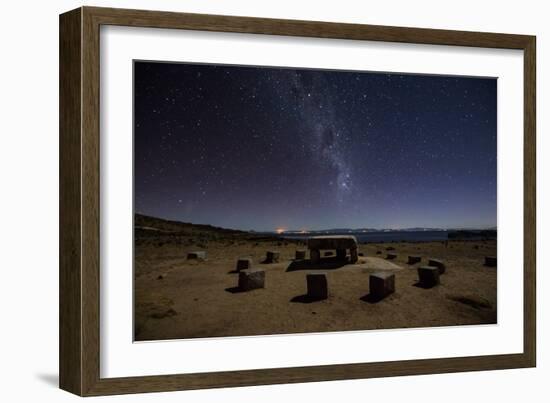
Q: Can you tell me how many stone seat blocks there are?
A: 12